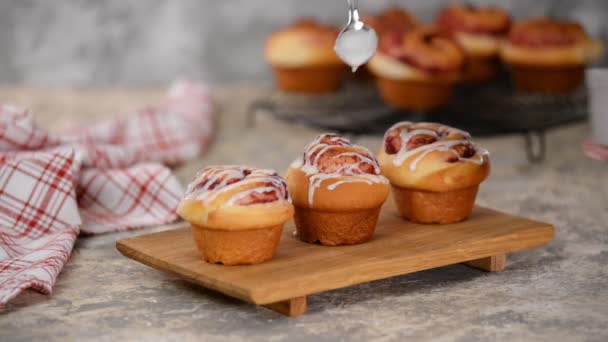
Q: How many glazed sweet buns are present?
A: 3